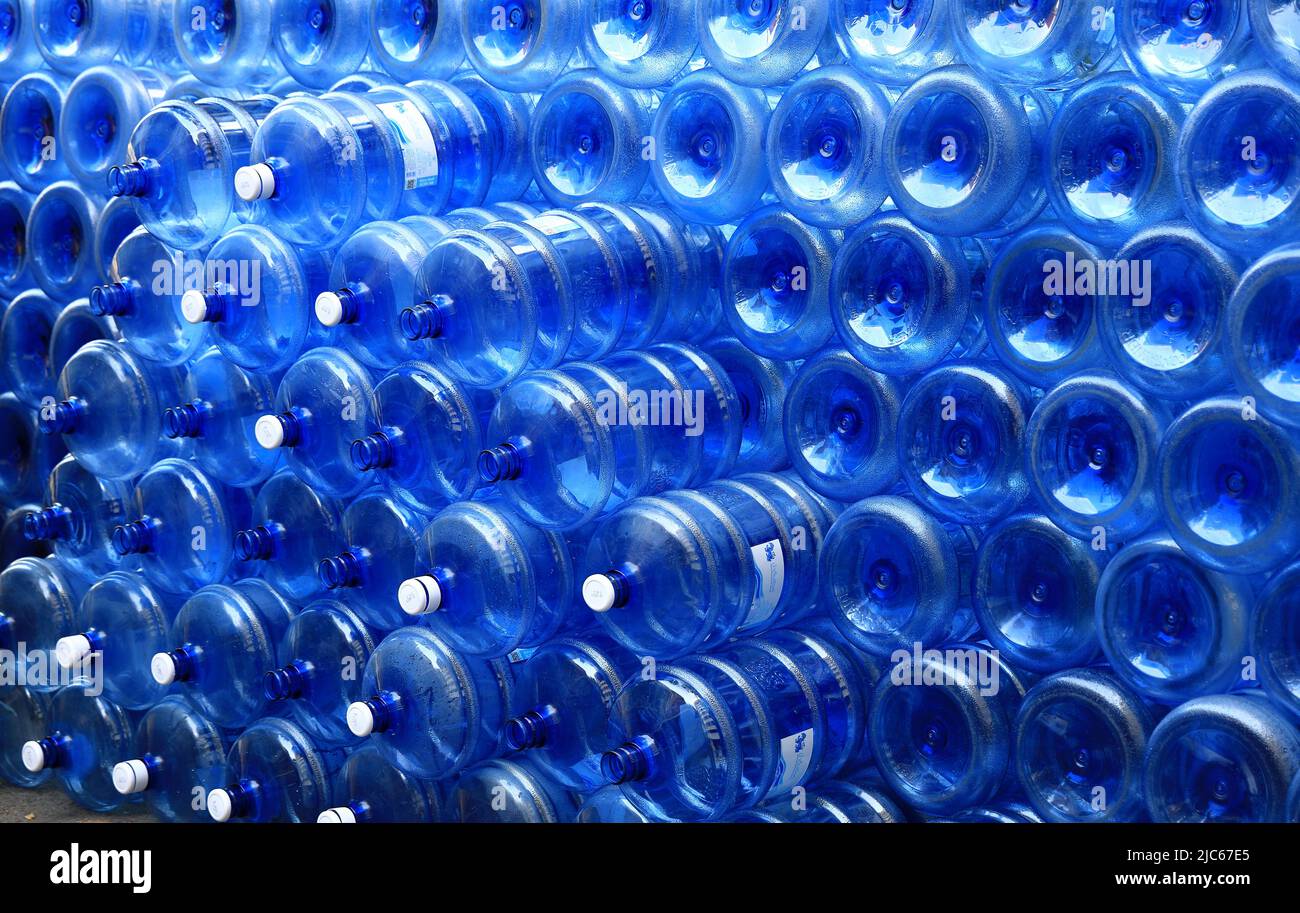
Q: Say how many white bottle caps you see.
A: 13